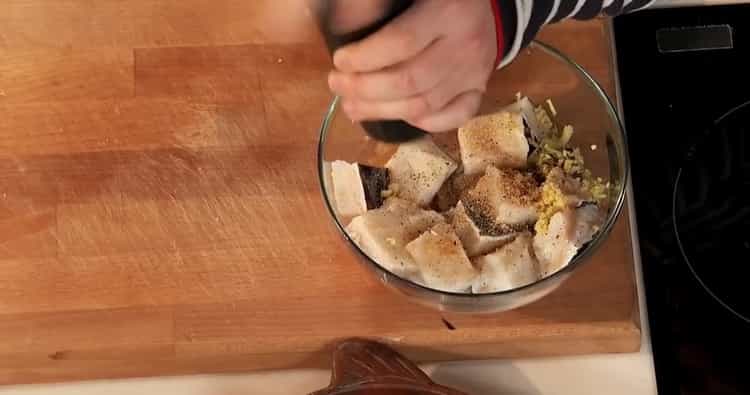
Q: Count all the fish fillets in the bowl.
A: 9